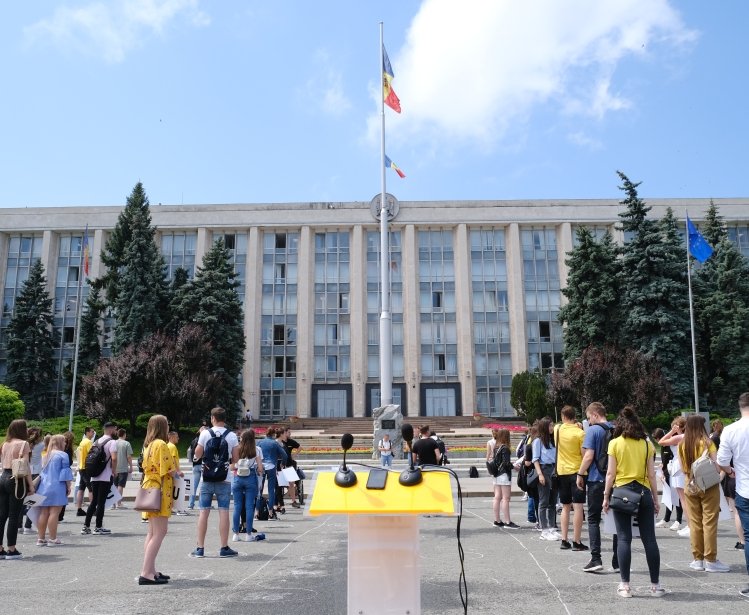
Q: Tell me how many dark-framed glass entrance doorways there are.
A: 3